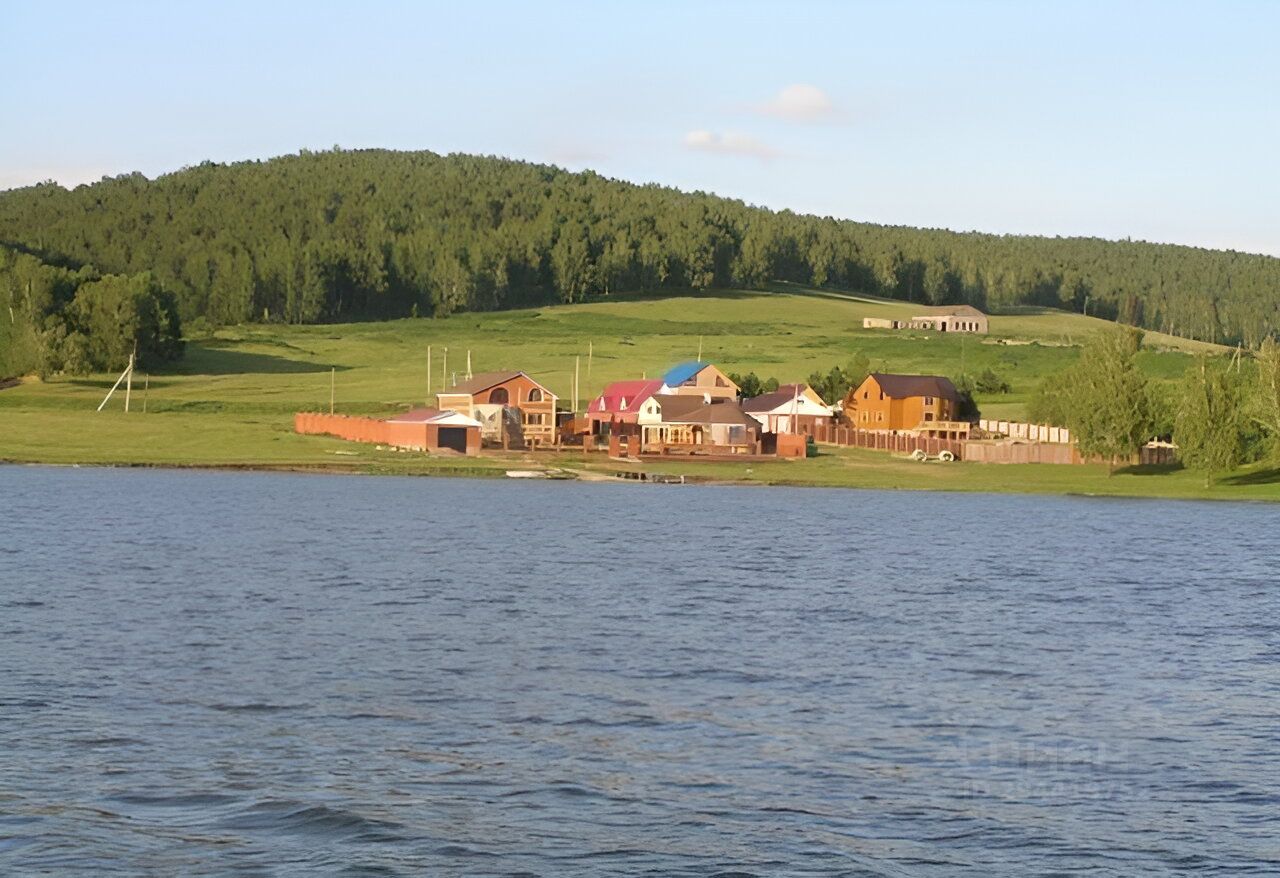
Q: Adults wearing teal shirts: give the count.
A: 0